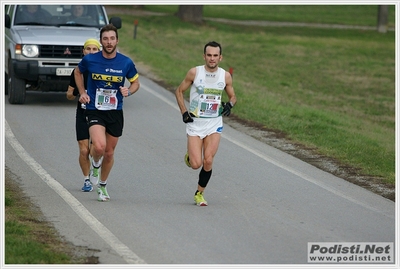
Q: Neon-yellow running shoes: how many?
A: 2